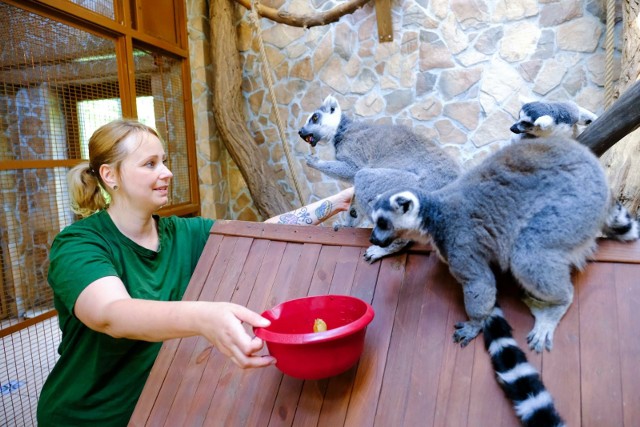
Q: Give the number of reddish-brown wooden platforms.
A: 1